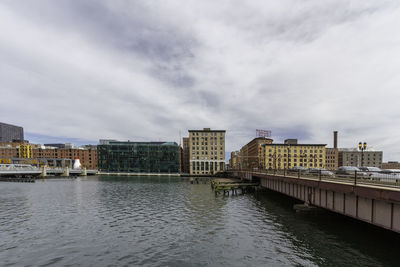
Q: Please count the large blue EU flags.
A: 0